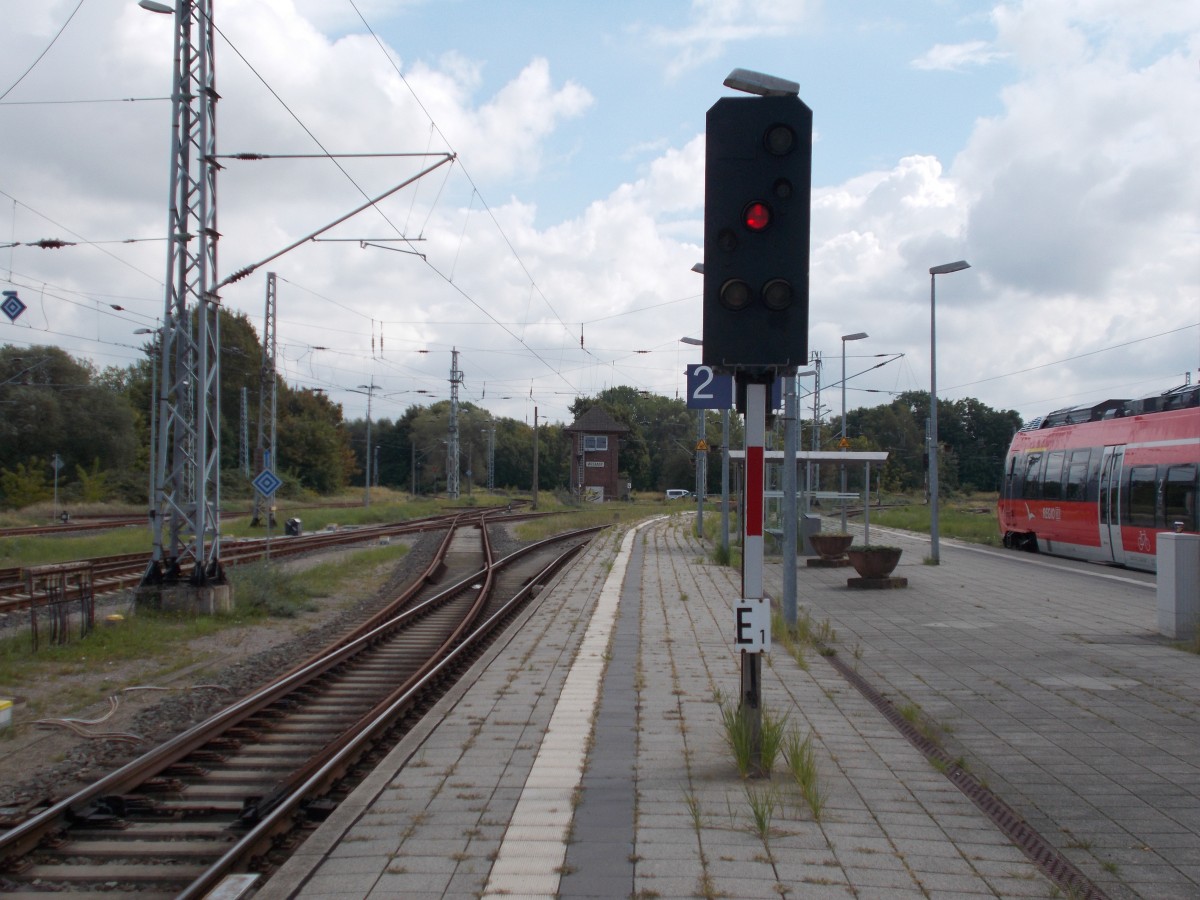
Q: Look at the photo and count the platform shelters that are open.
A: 1